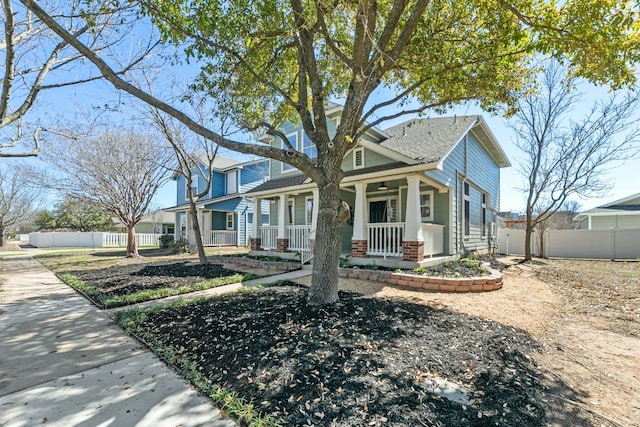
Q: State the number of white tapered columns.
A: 5